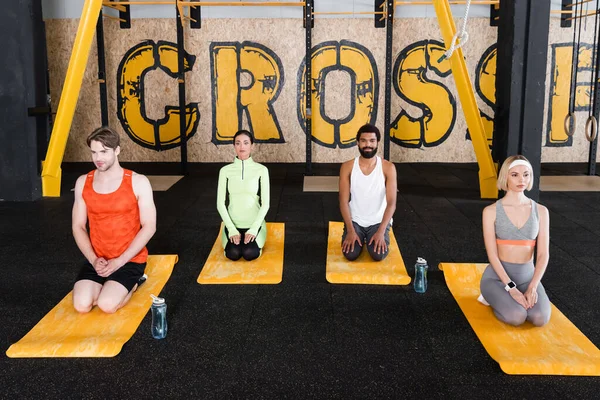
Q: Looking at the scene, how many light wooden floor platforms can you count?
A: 3